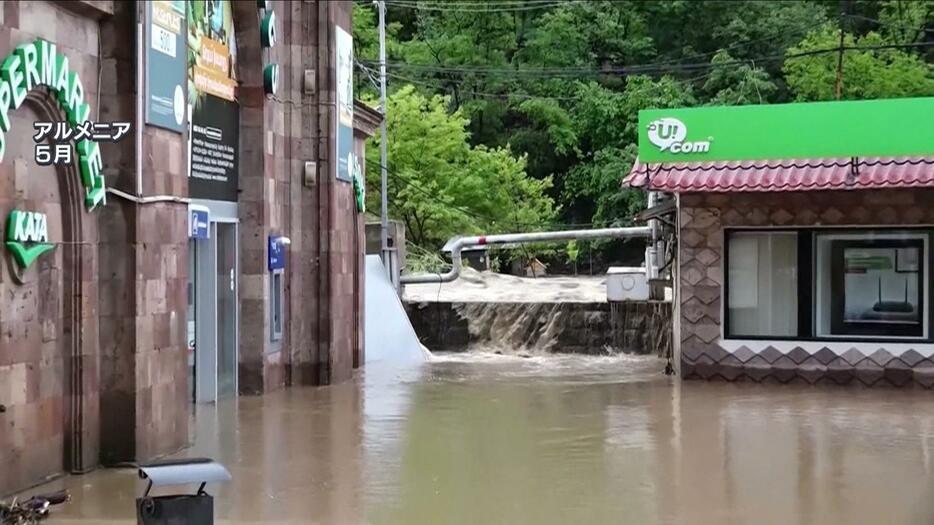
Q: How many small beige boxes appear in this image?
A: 2